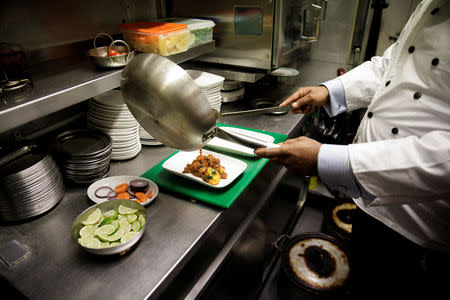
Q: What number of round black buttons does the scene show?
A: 7